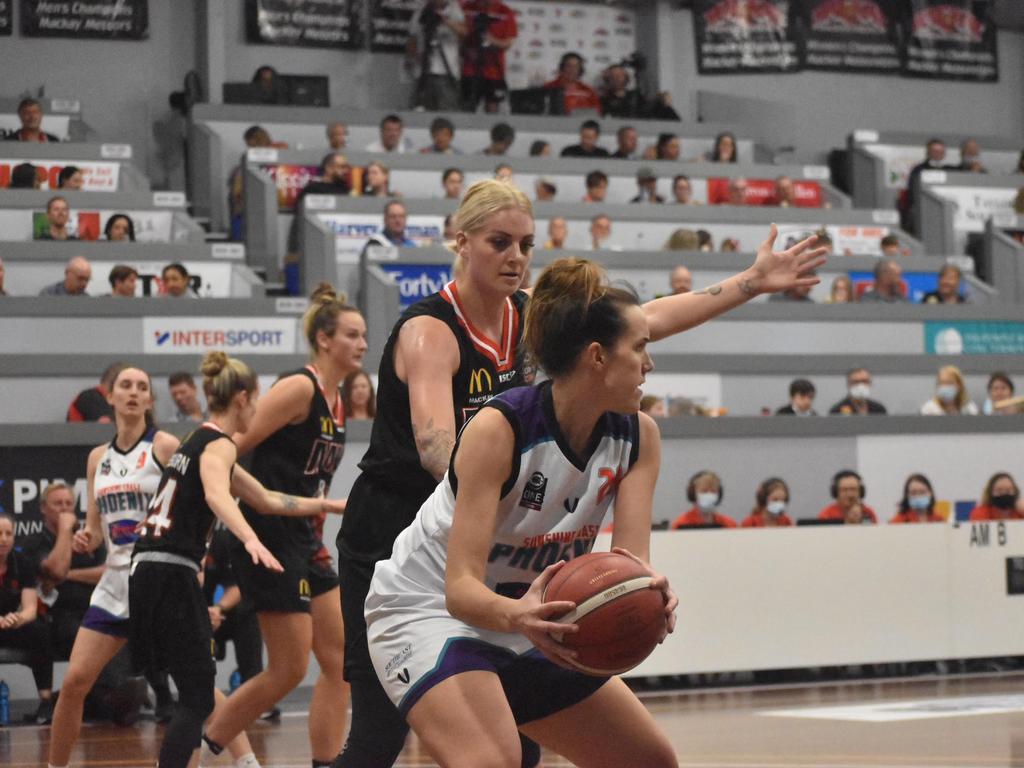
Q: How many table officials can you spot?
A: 5